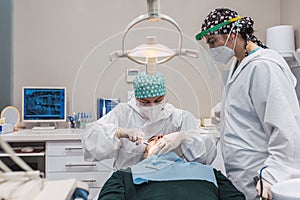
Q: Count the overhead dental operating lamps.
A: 1